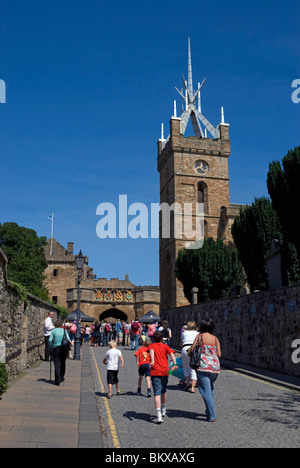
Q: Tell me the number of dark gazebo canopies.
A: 2